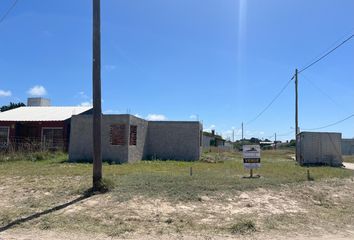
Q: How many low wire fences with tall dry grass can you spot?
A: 1